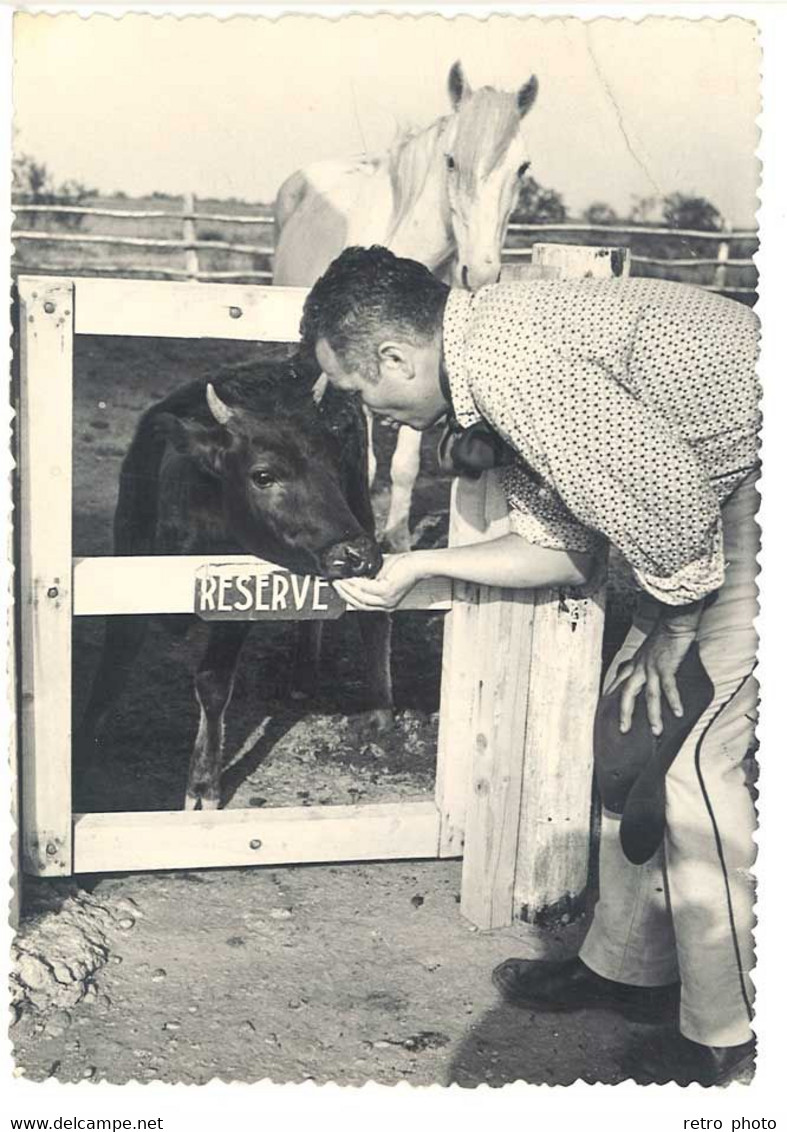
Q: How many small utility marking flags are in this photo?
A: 0